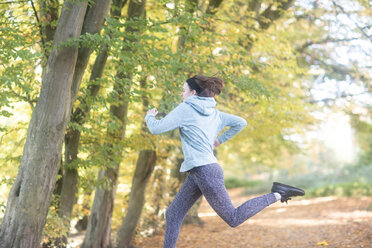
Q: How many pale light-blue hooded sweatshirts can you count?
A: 1